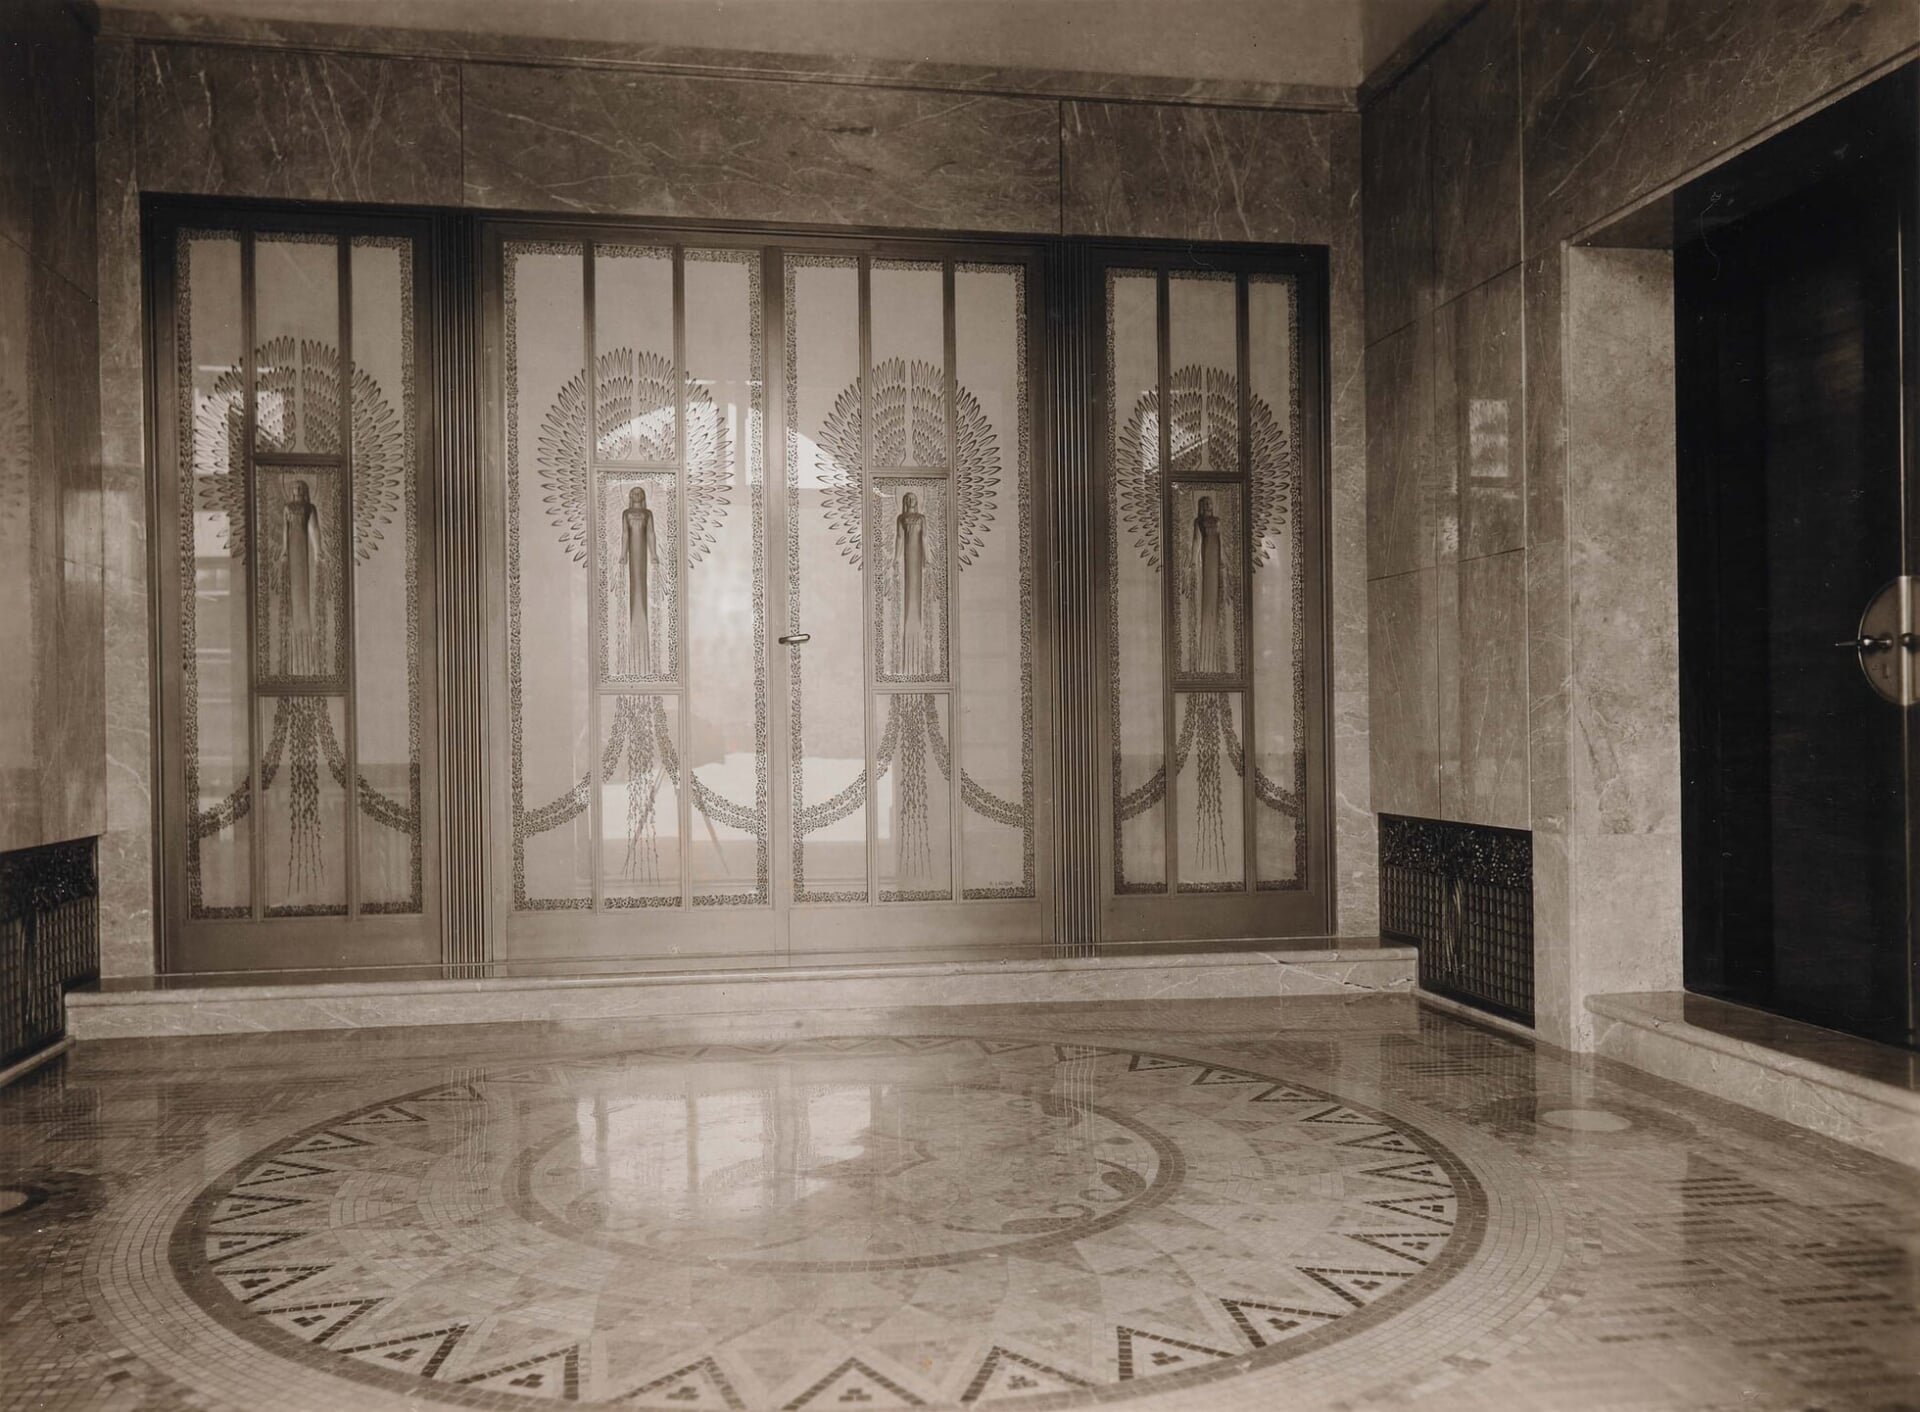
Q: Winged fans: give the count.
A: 4